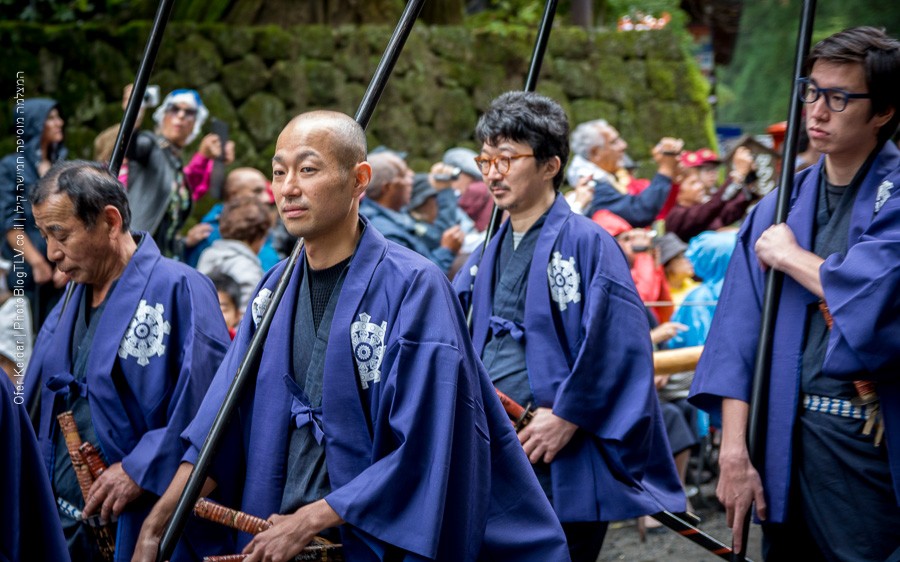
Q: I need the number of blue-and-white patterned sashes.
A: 2